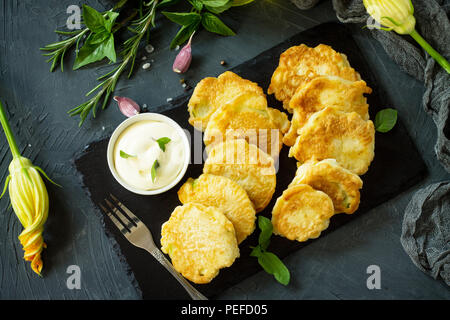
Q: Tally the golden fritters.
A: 10